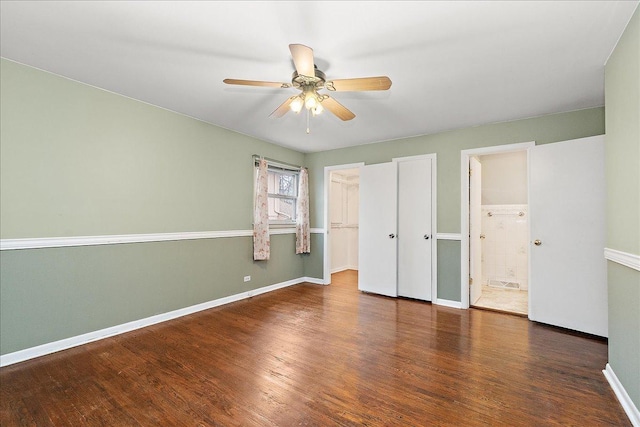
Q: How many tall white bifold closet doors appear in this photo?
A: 2